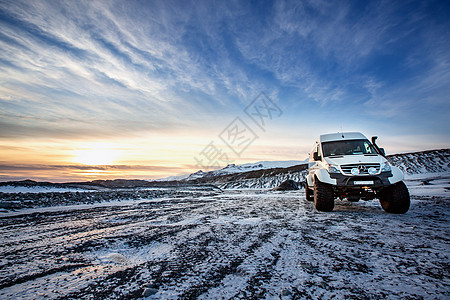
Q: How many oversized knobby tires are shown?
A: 3